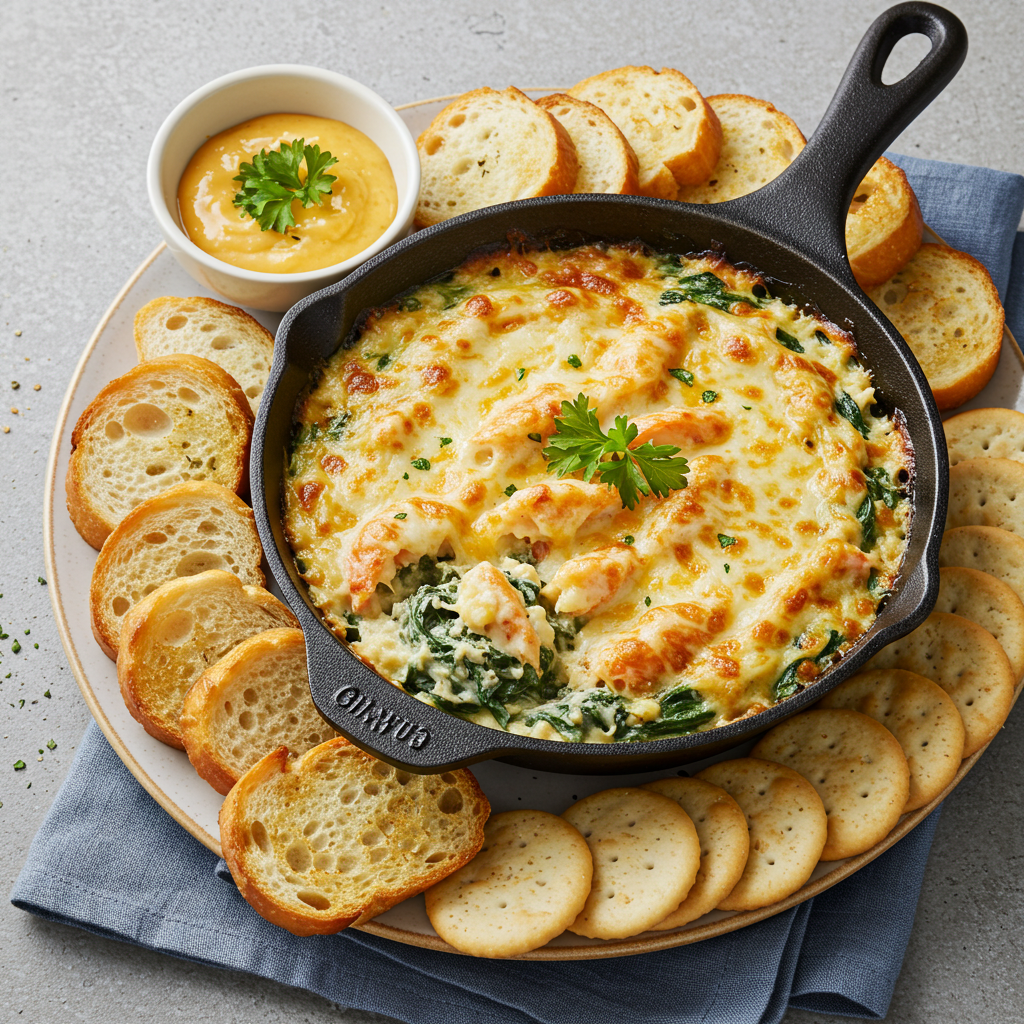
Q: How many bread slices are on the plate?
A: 12